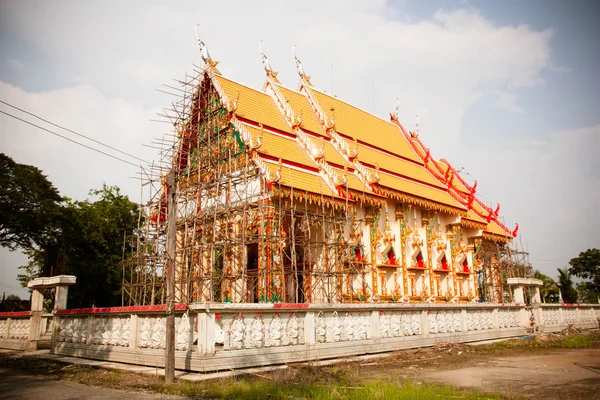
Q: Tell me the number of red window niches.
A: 5